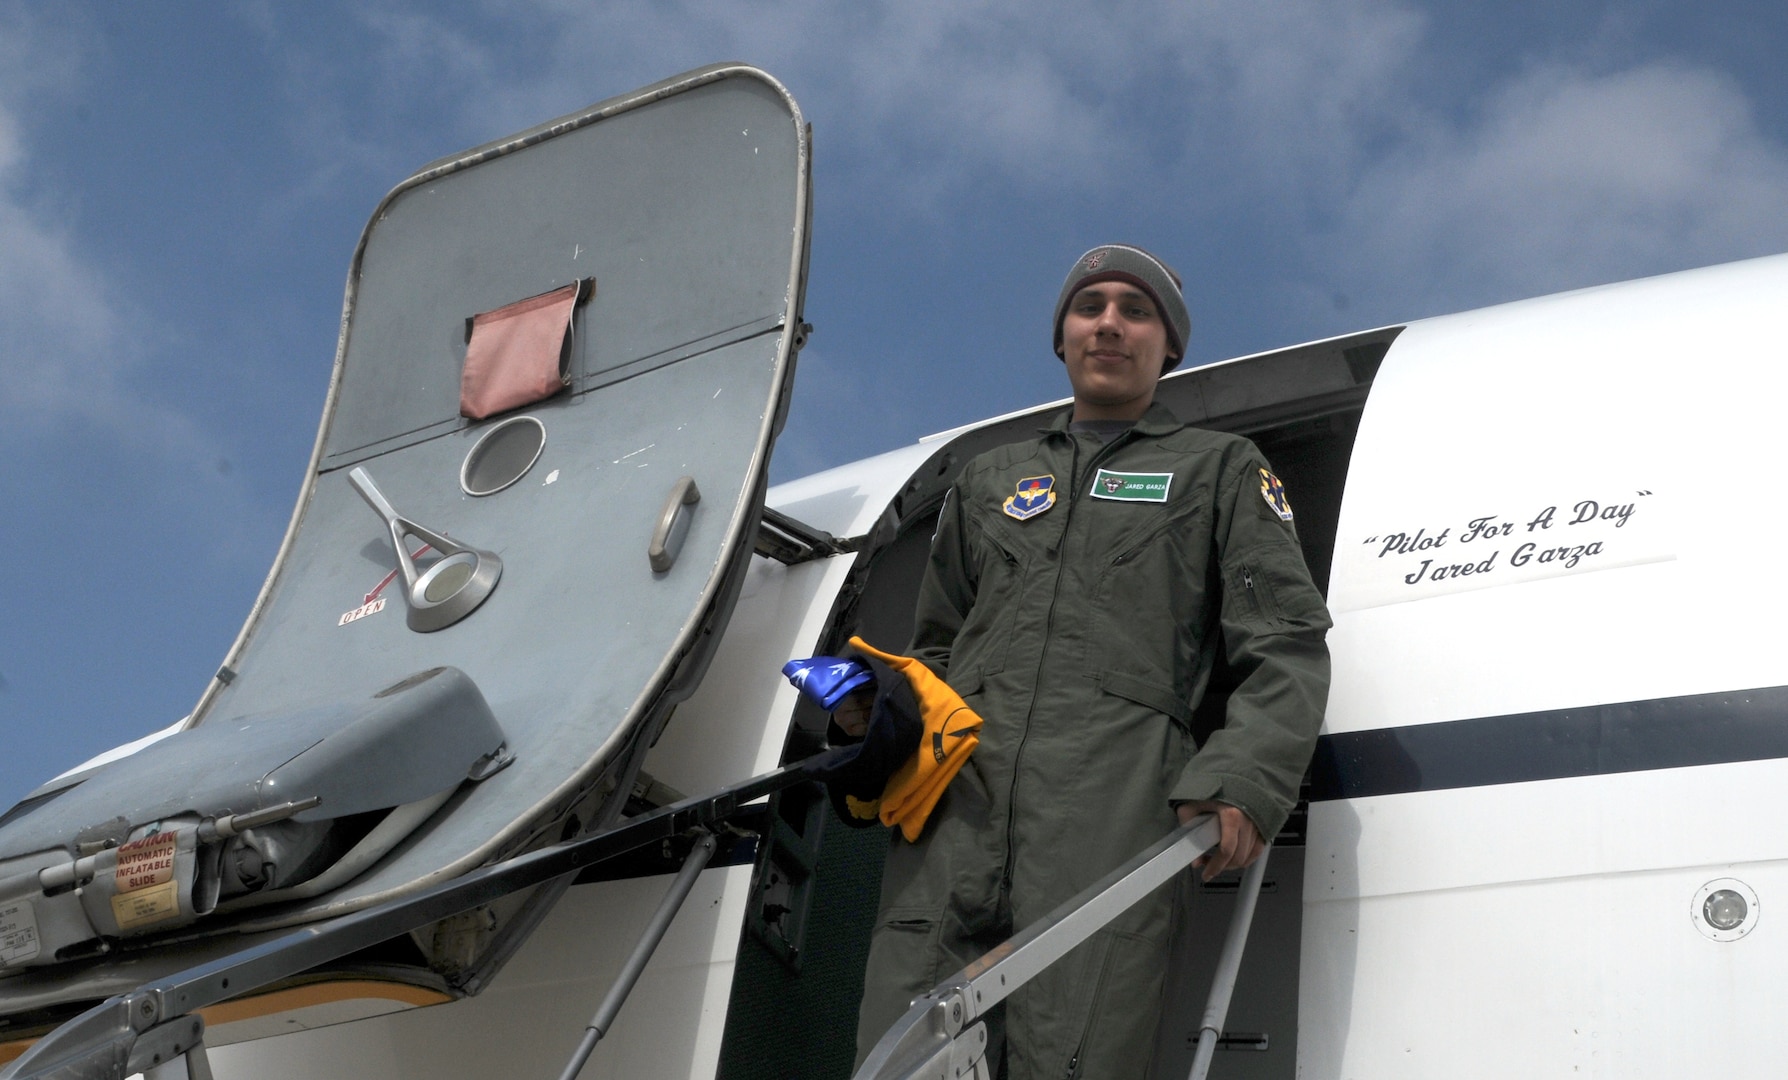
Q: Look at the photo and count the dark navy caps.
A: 1